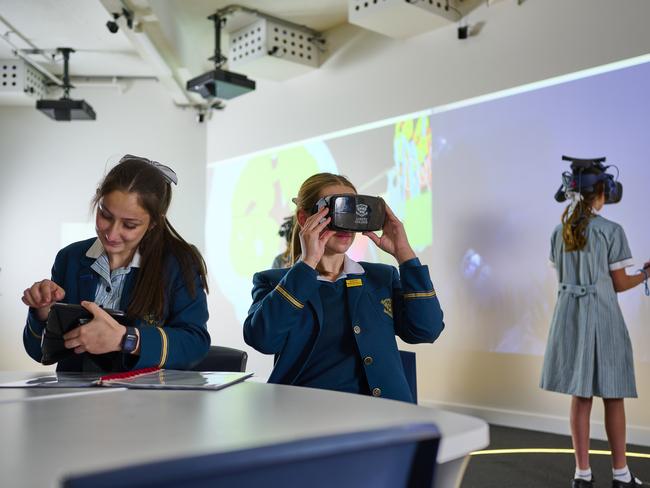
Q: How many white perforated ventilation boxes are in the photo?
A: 3